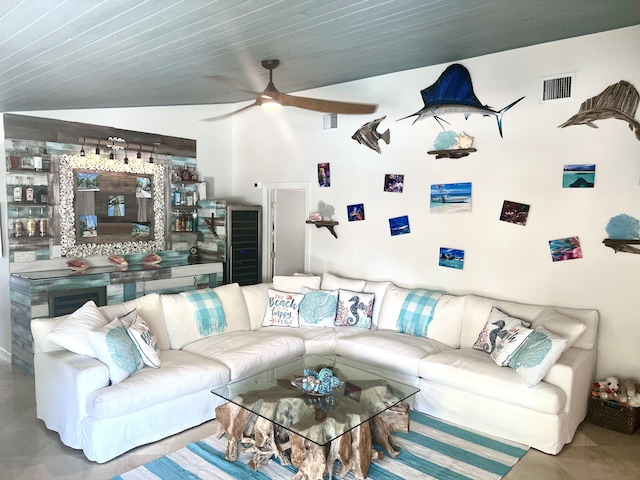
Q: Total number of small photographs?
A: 14